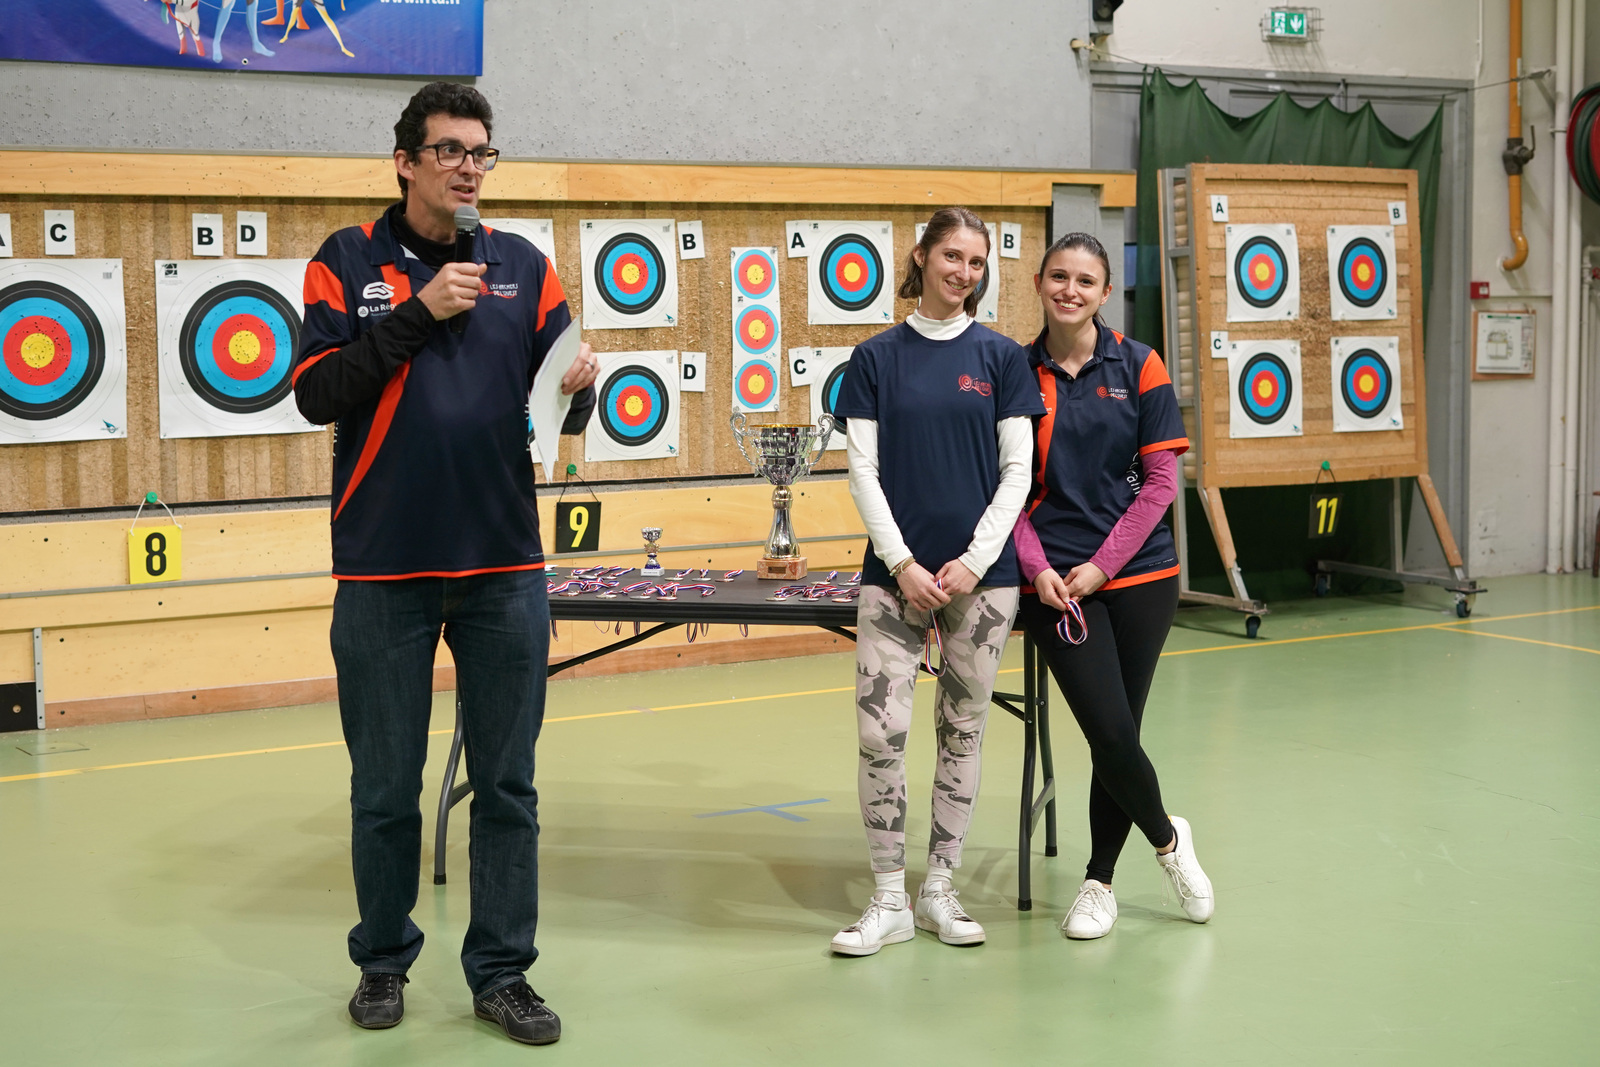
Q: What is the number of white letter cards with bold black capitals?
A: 12